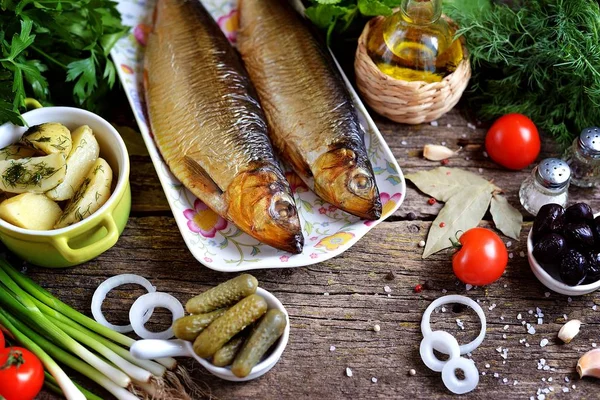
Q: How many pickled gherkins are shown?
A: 5